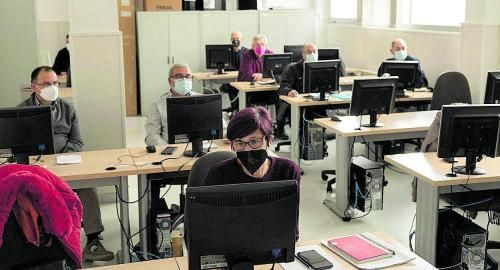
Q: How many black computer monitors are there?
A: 12